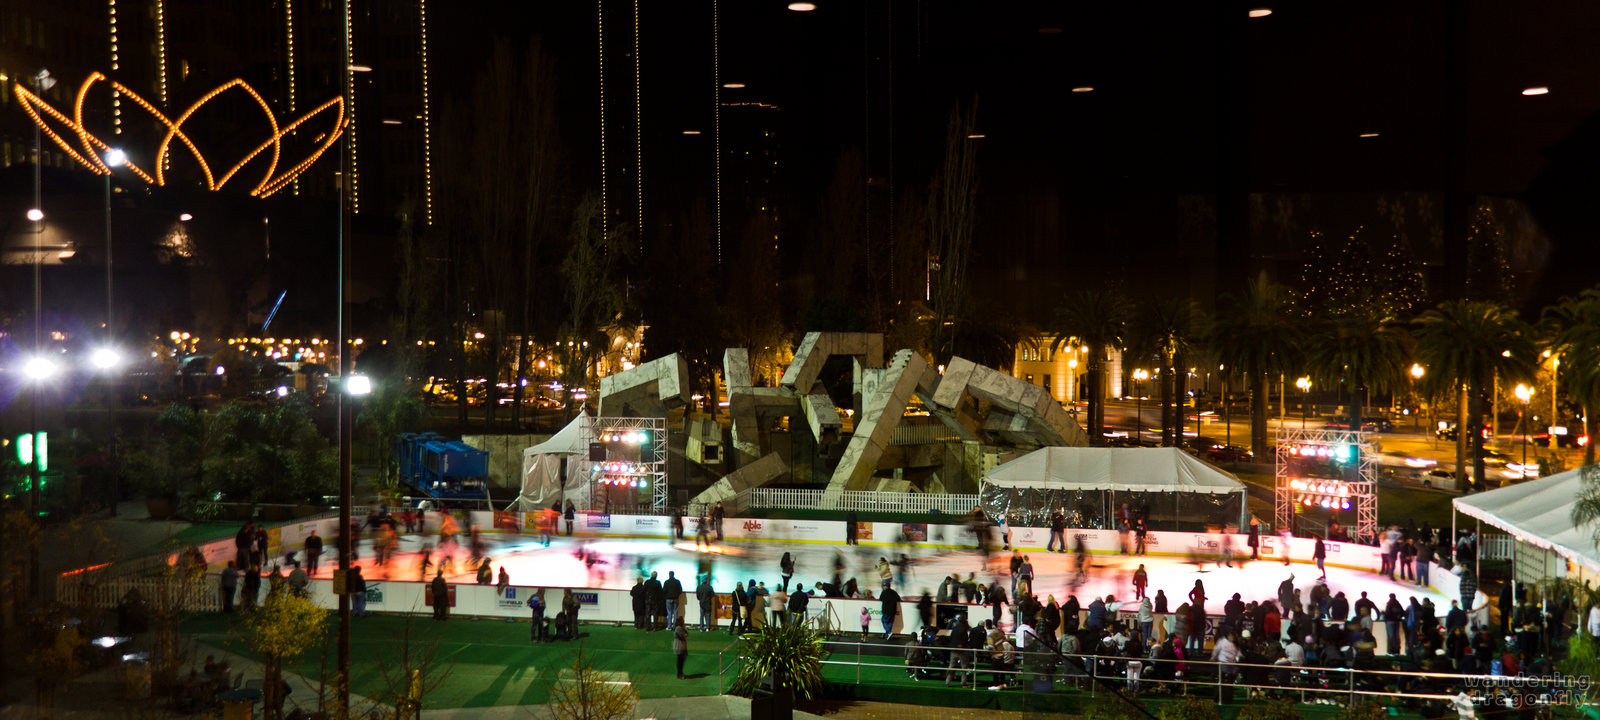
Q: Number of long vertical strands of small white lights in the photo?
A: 8